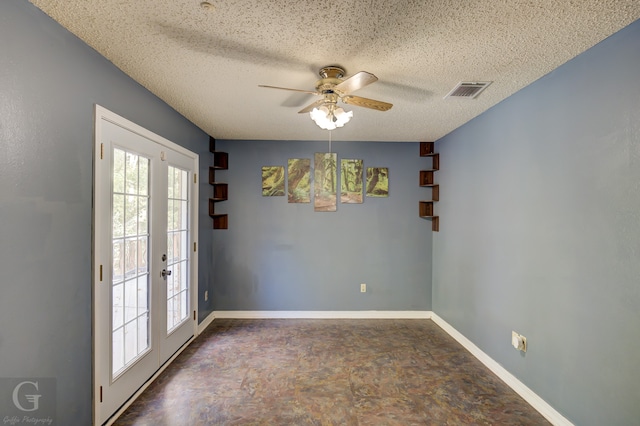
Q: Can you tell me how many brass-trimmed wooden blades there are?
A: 4